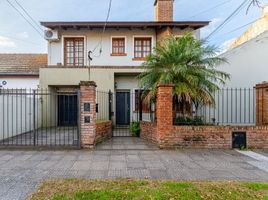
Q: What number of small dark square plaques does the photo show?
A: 2